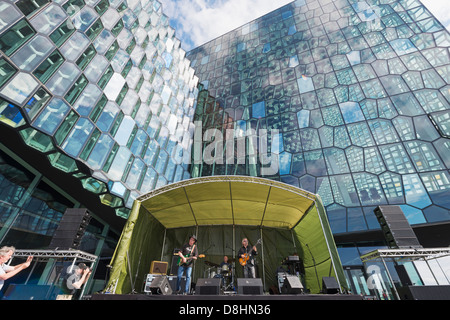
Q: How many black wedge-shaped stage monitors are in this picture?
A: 5